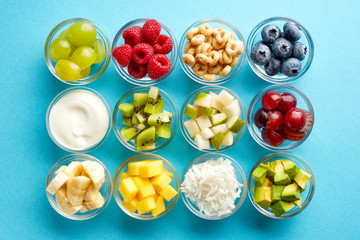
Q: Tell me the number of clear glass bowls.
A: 12